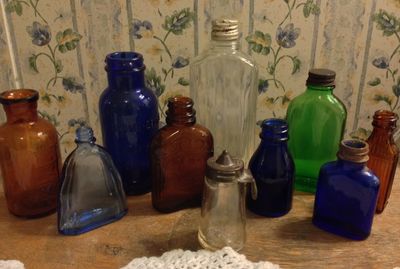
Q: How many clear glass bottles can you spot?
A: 2